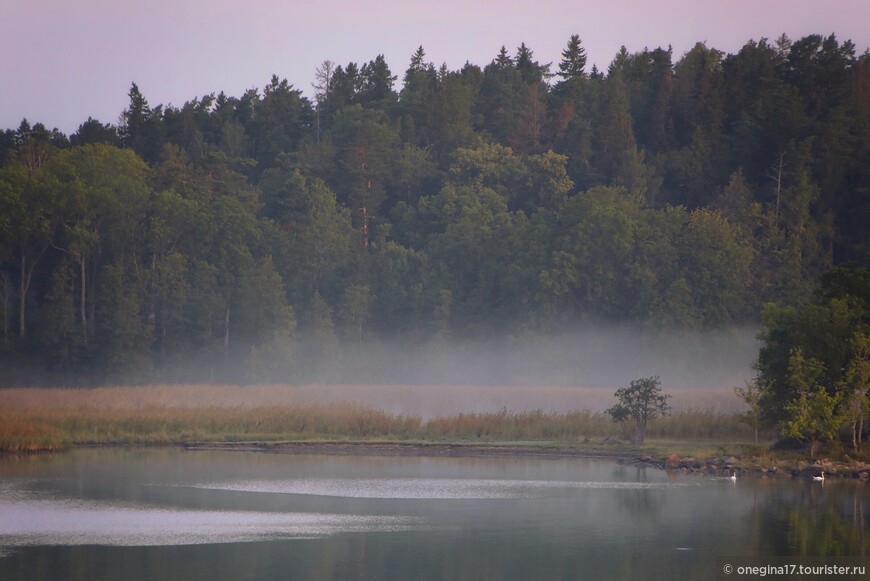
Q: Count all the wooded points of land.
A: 1